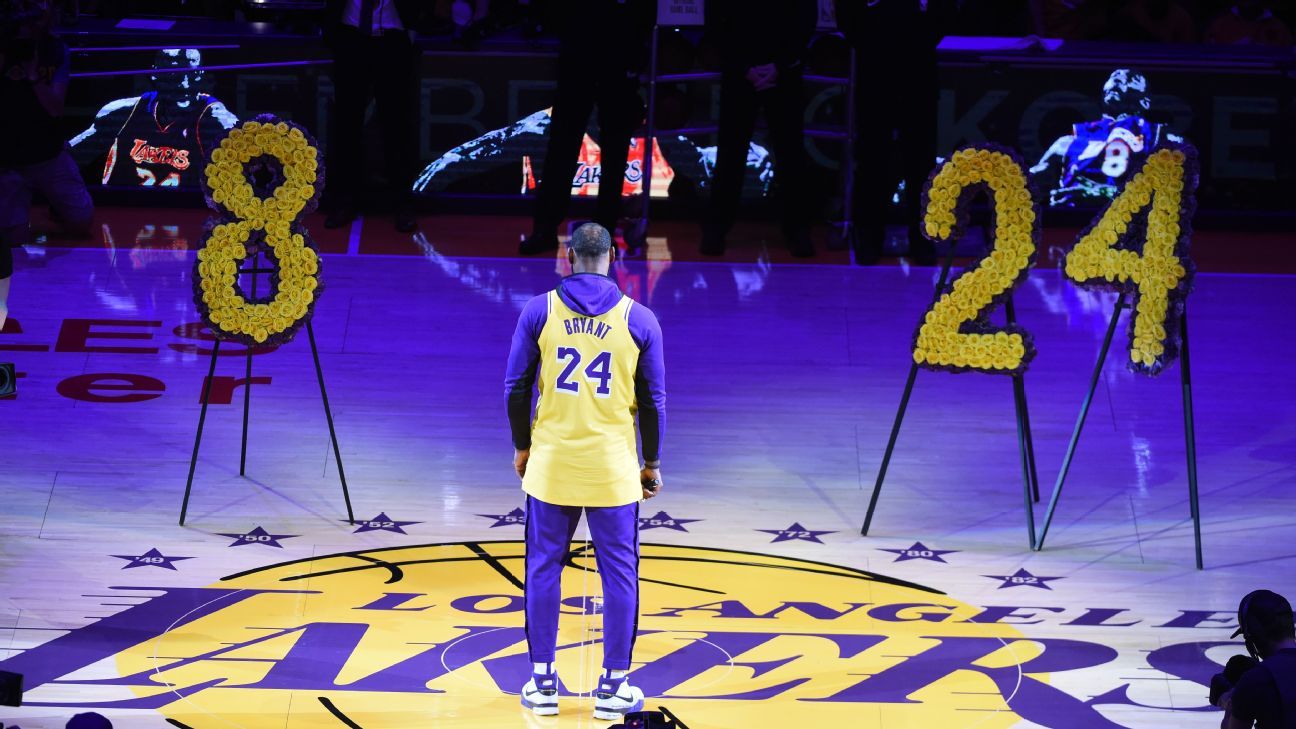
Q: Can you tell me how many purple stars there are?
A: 8